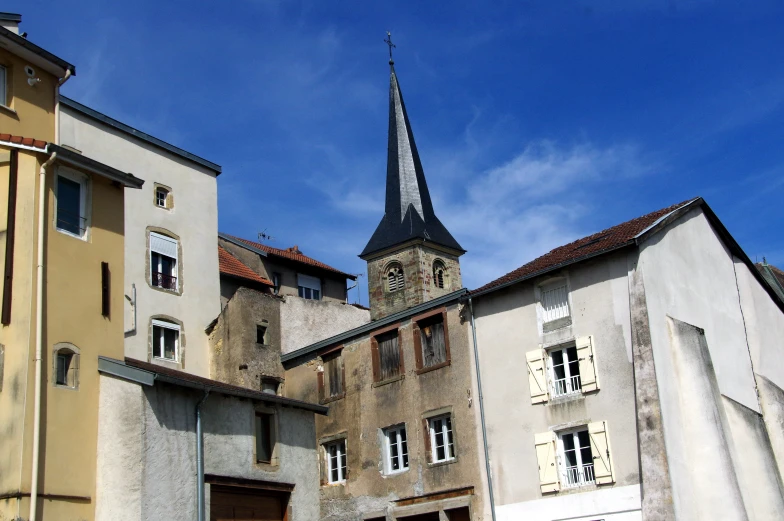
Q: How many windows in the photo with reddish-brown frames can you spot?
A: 3